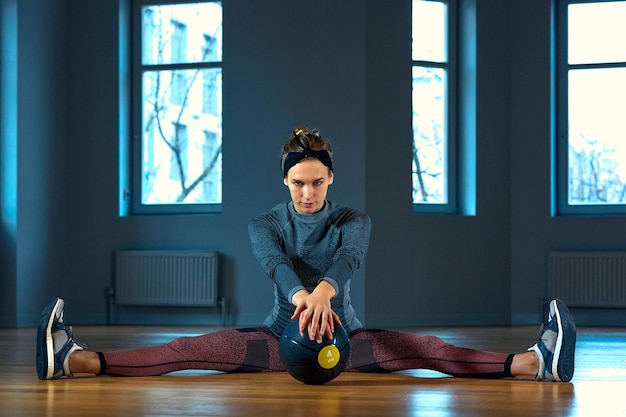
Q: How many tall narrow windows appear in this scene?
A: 3